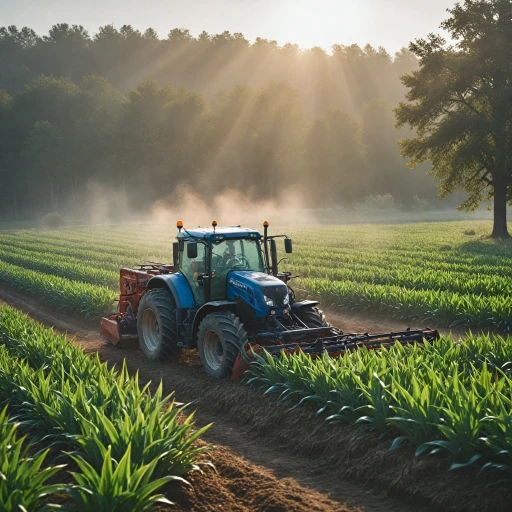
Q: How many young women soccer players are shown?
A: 0